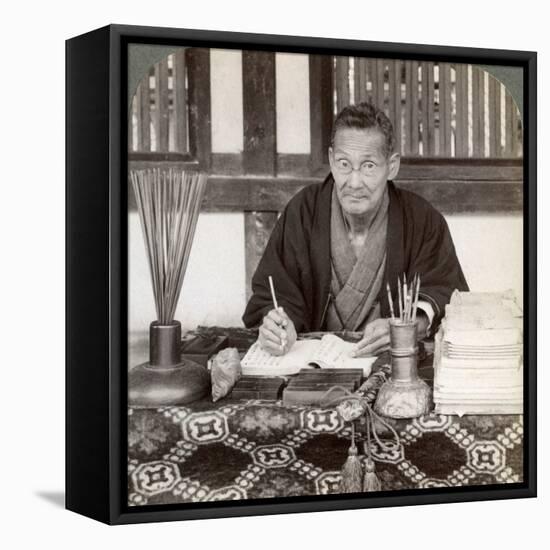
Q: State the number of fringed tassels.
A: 2